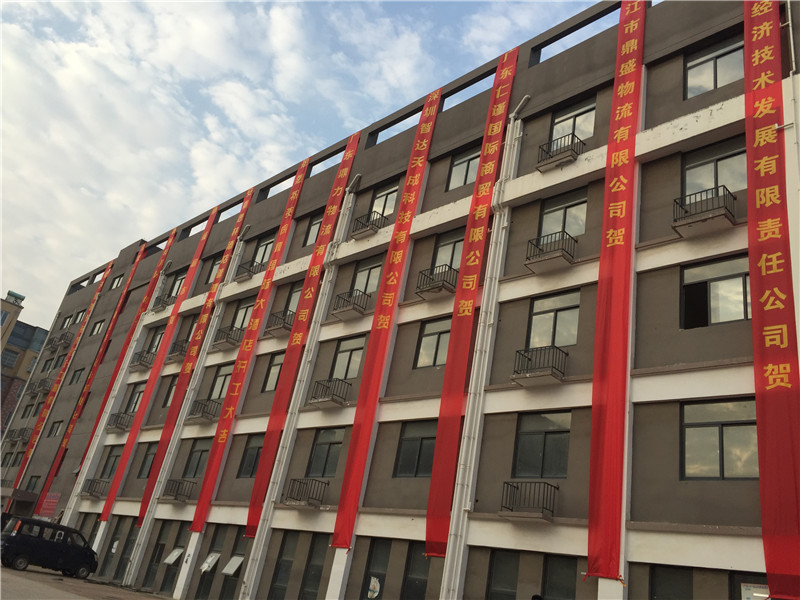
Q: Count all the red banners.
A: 11